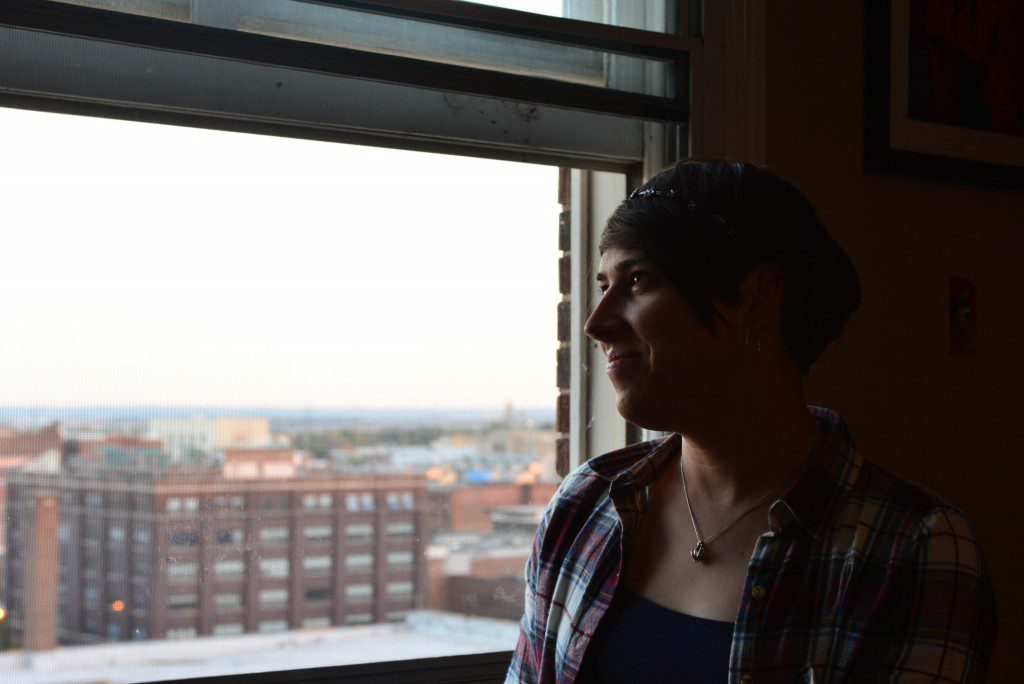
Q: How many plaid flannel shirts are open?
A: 1